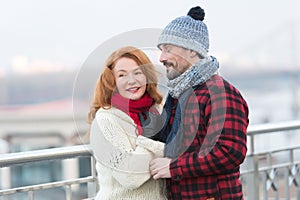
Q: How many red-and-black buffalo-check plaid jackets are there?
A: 1